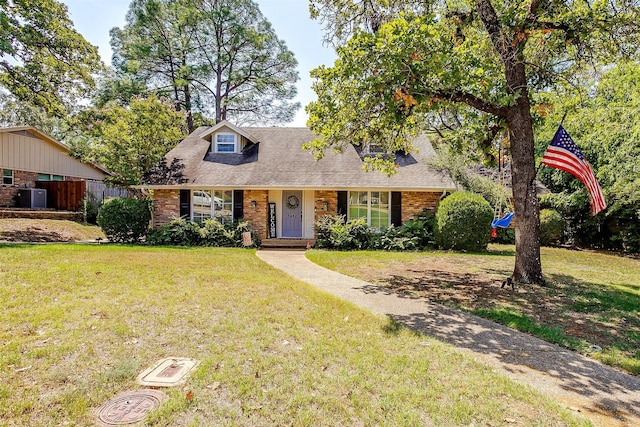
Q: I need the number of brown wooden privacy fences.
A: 1